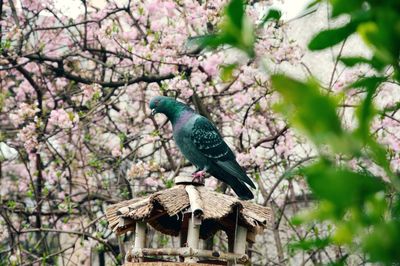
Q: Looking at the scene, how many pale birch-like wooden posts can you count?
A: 3